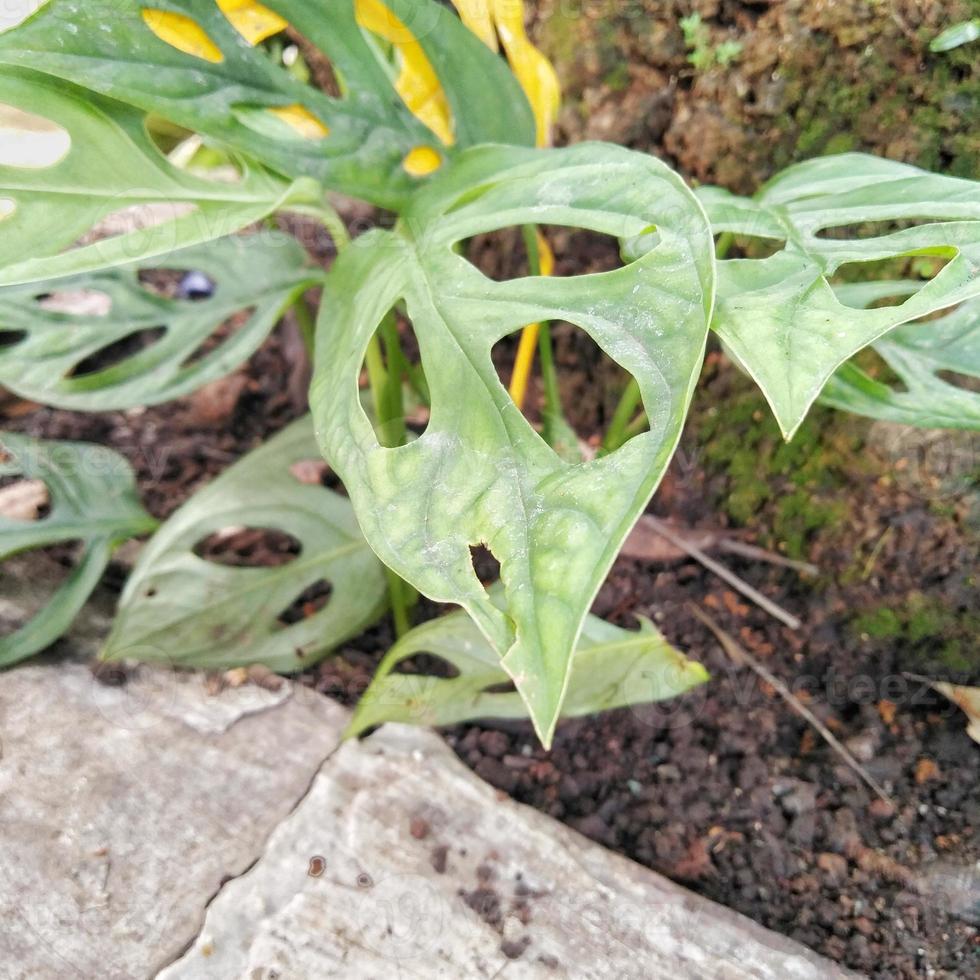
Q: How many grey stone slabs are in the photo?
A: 2